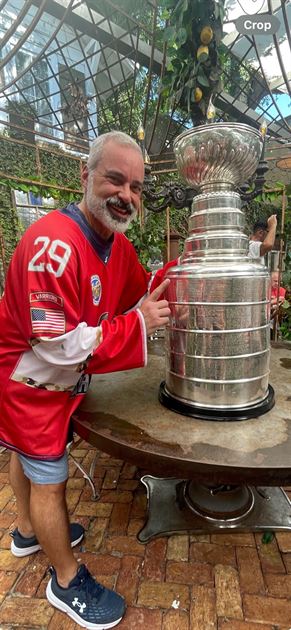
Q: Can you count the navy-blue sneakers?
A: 2